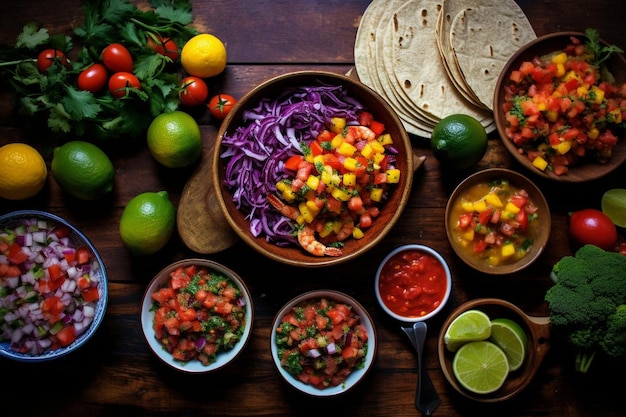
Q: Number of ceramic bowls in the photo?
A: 4